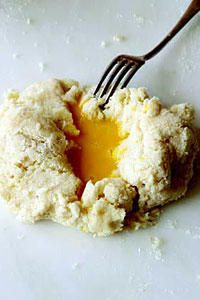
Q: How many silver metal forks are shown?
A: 1